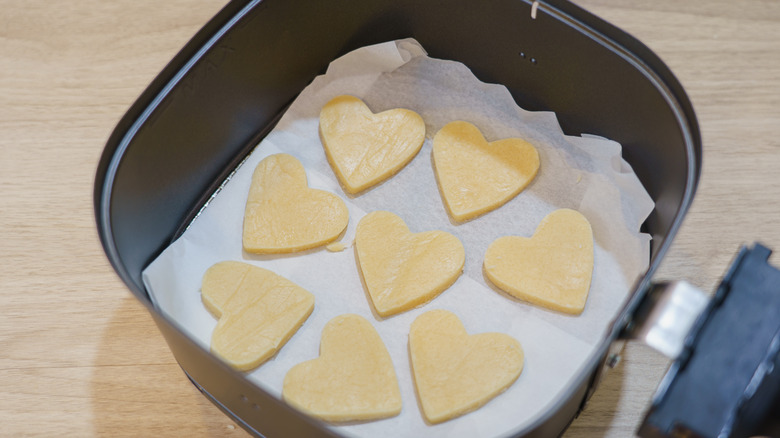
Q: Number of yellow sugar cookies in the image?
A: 8